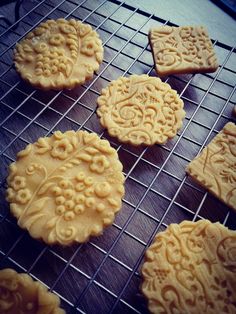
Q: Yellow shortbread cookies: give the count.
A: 7